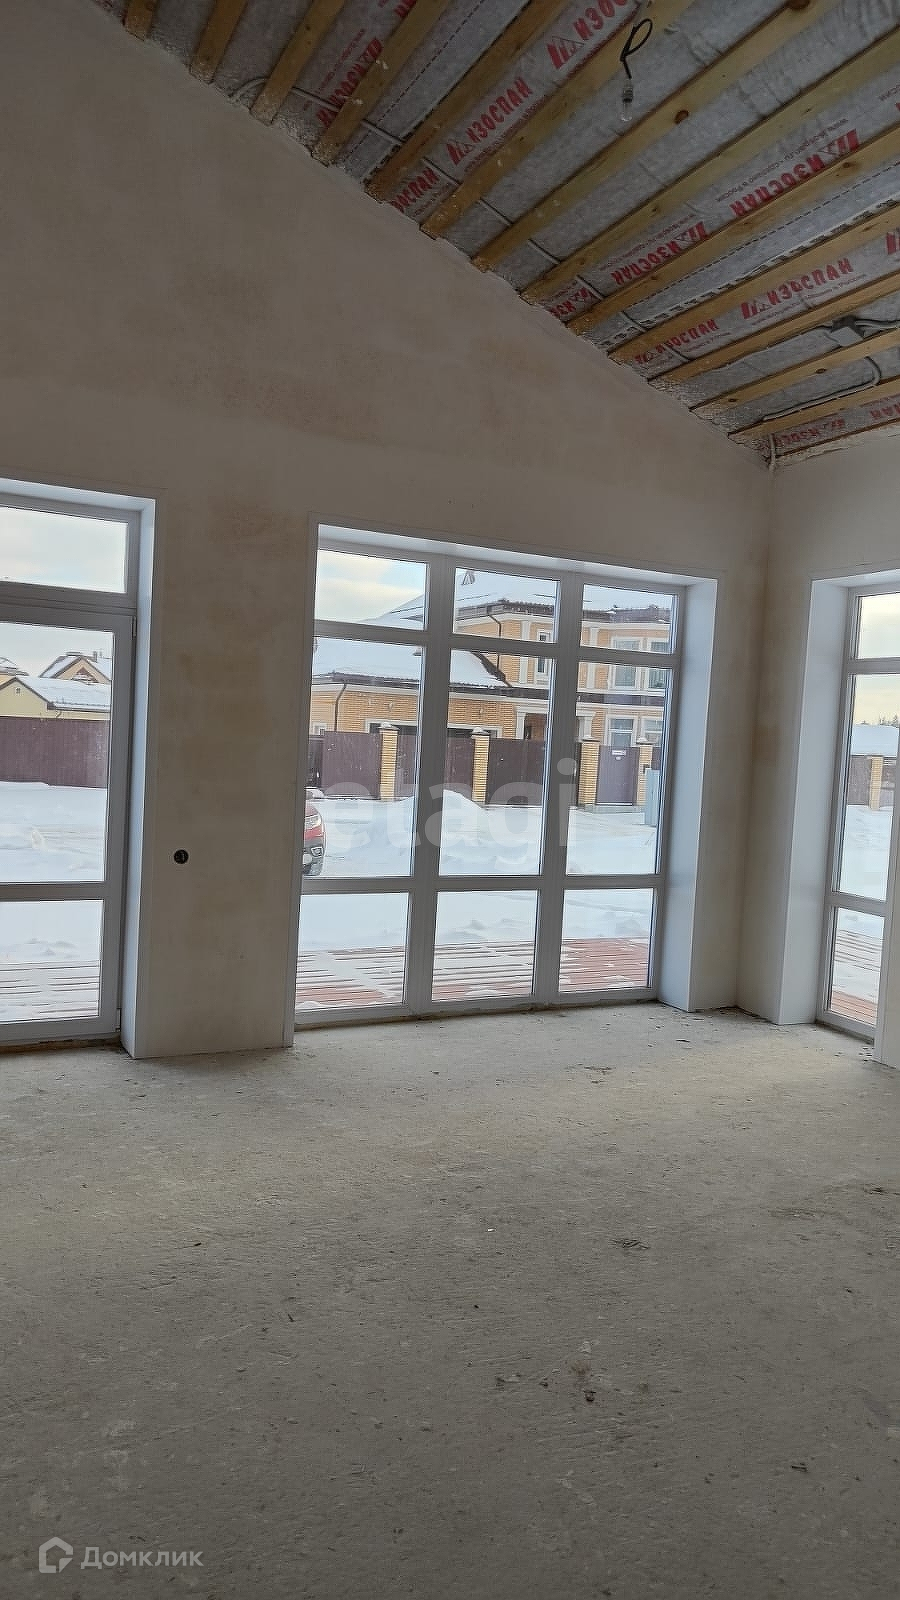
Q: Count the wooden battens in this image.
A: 13